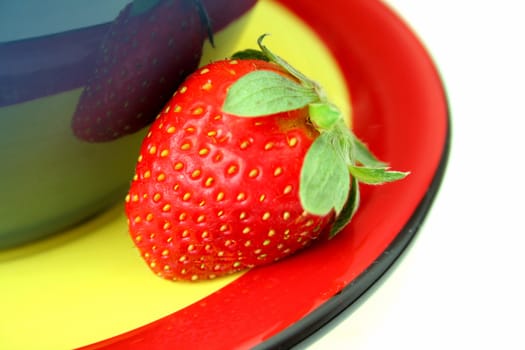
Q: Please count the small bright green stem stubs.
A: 1